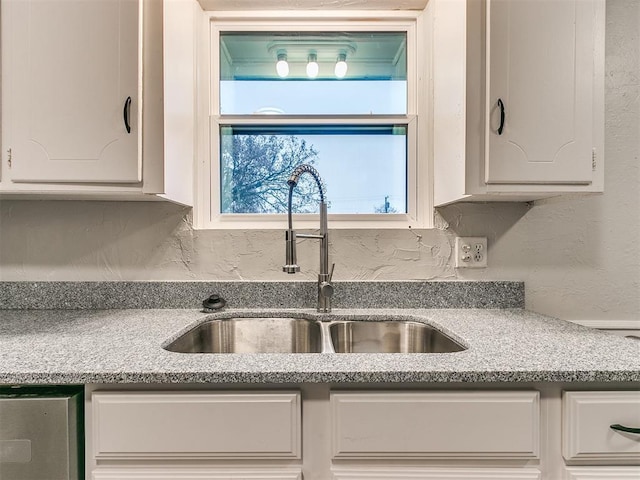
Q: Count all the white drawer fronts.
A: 3